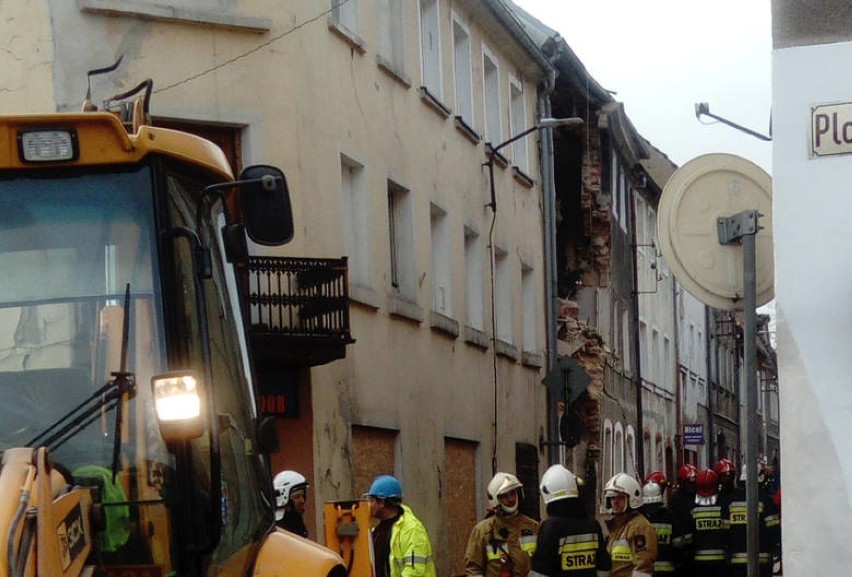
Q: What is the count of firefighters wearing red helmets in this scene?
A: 4